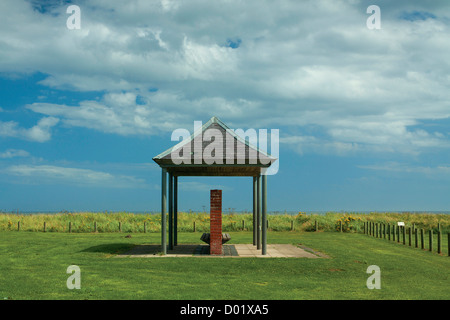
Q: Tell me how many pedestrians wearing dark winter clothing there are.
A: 0